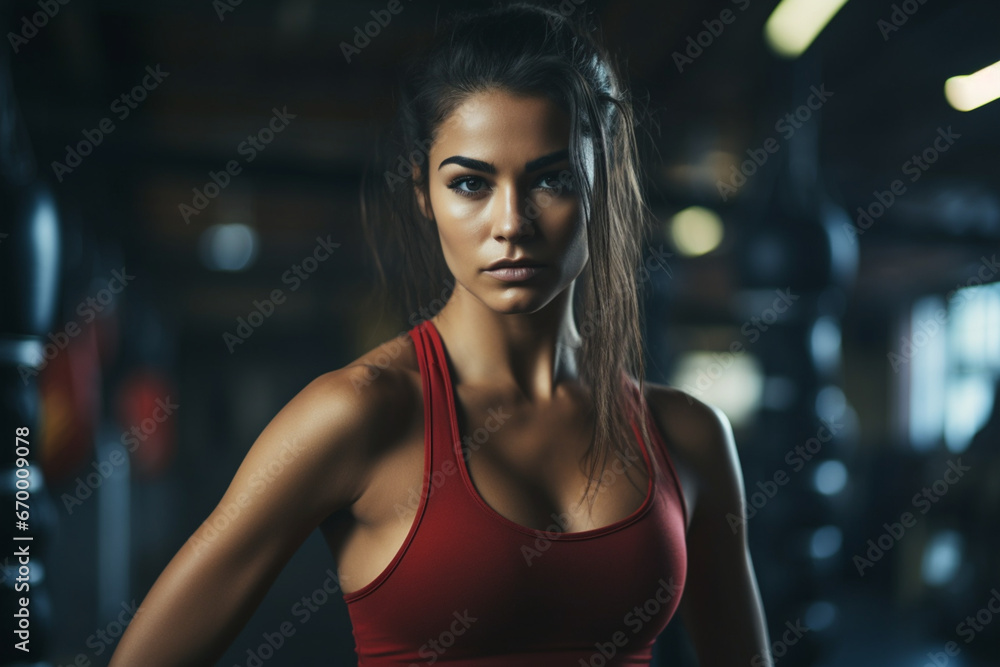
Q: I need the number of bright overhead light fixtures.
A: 2